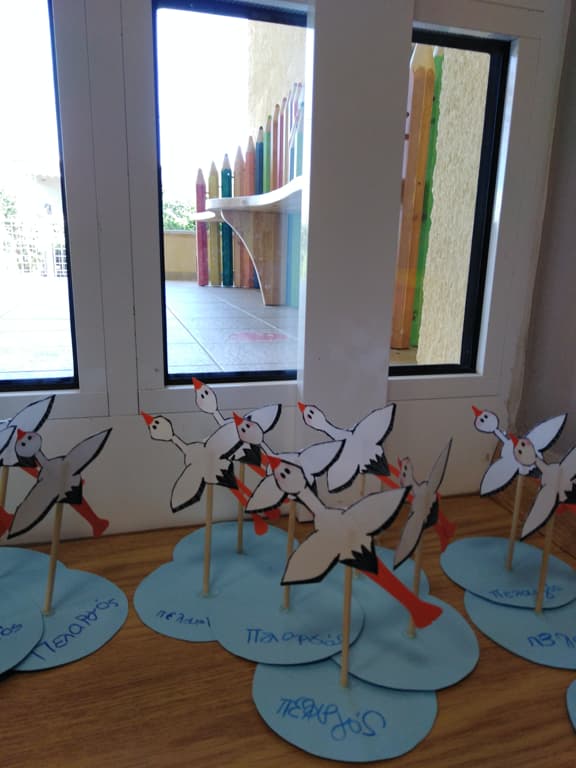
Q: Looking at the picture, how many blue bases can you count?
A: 12